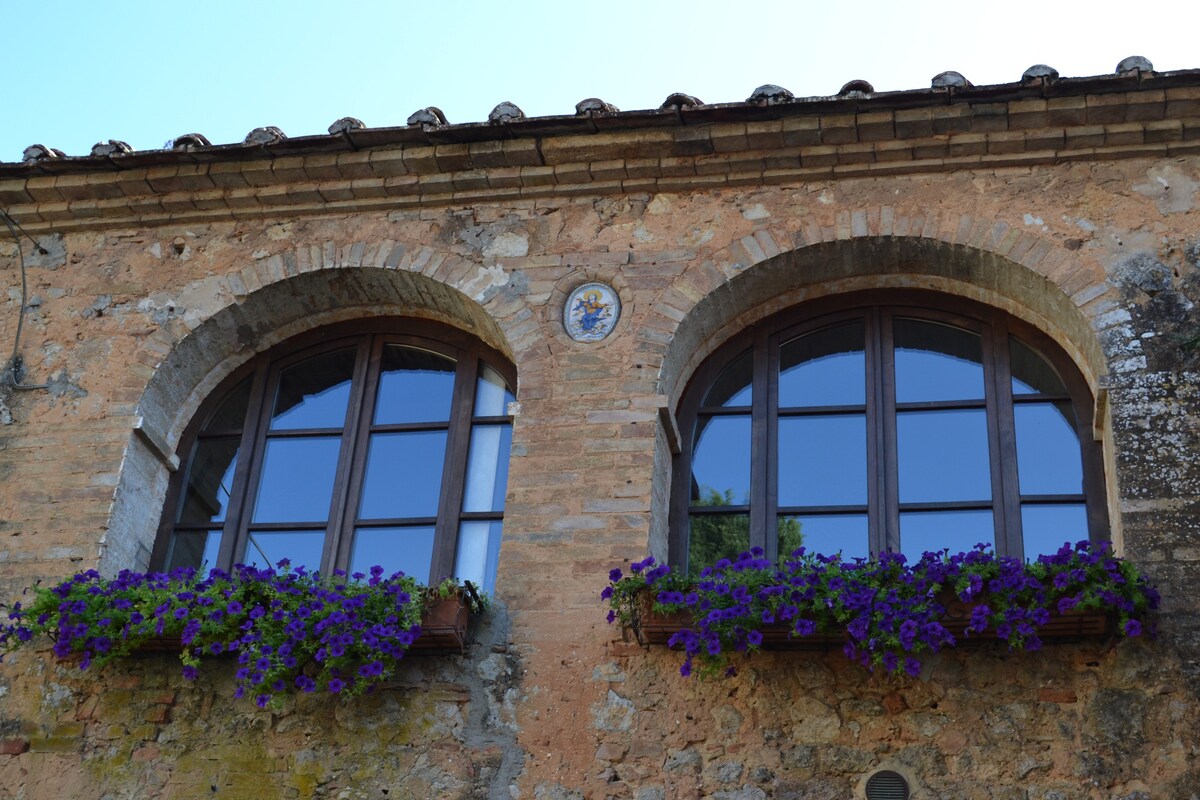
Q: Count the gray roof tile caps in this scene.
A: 14